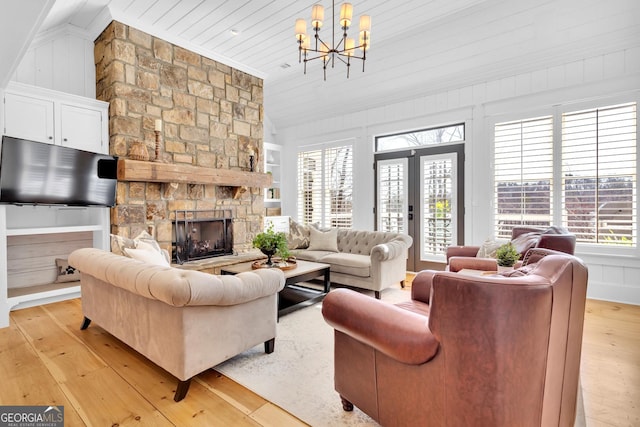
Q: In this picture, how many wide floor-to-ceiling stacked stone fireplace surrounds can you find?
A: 1